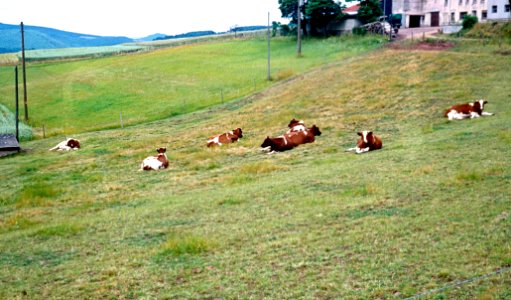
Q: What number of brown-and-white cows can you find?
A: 8